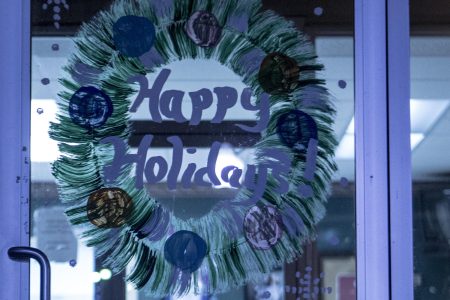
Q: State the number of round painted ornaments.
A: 8